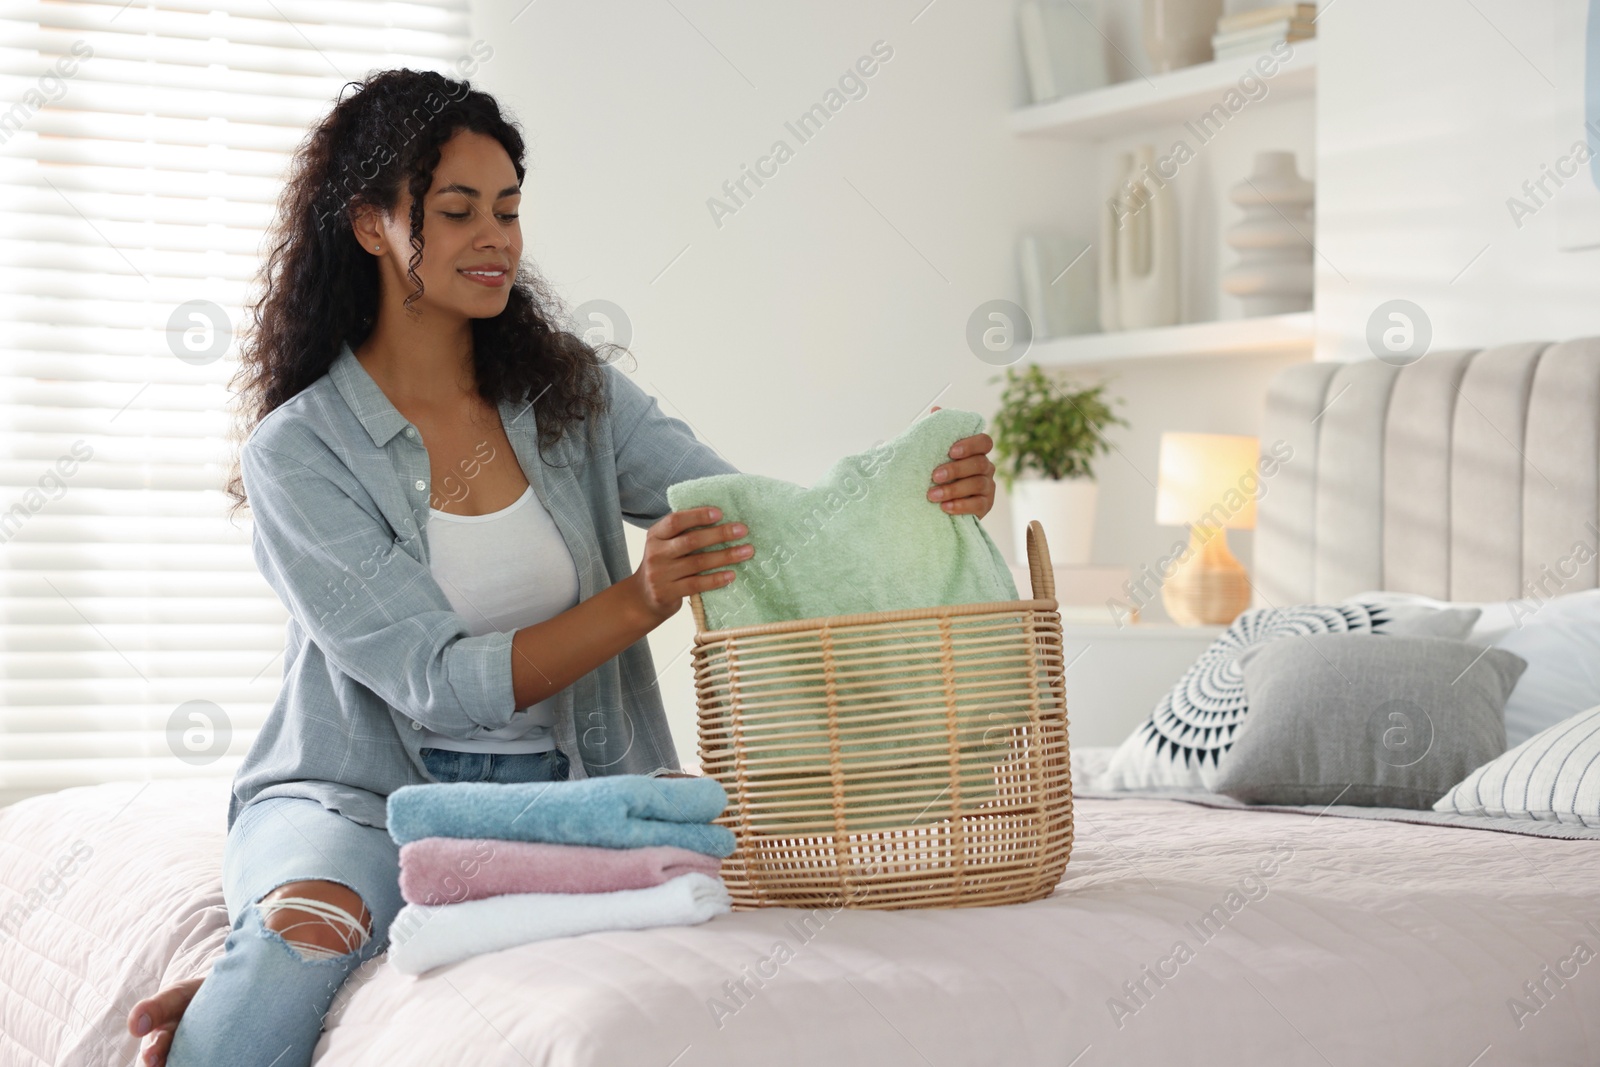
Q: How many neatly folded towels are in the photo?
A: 3